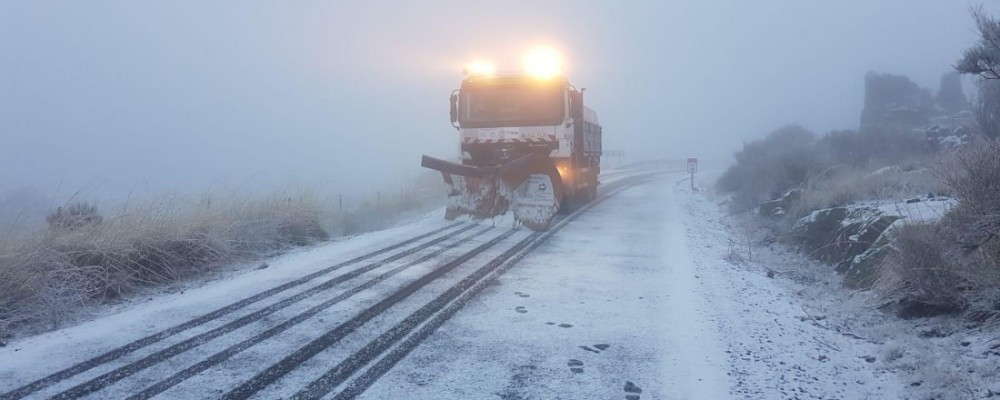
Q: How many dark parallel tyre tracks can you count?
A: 6